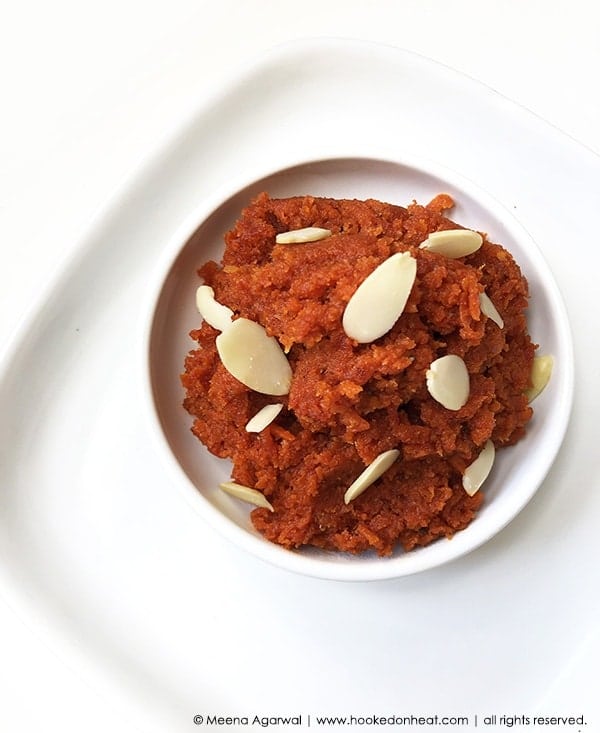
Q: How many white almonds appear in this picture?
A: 12